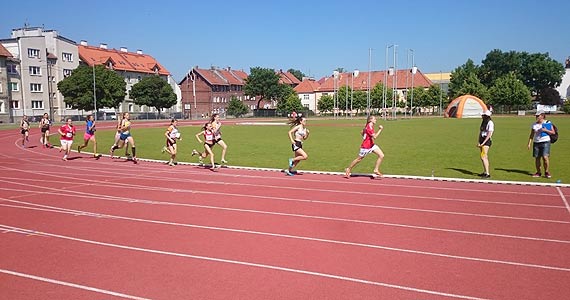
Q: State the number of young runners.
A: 11